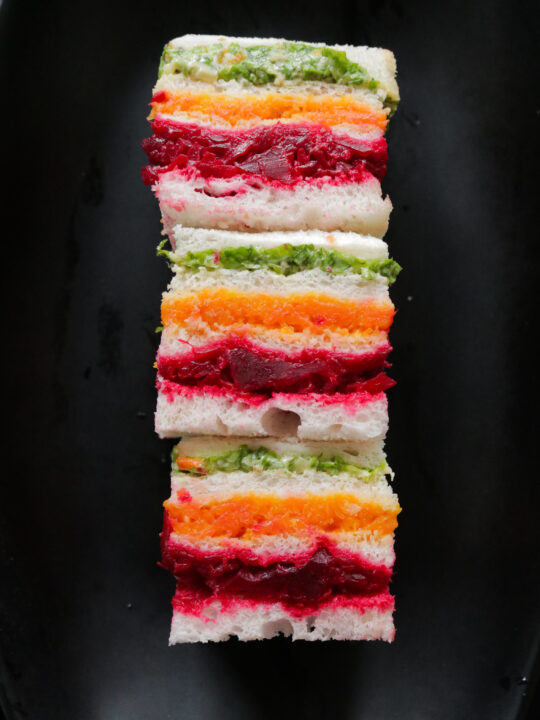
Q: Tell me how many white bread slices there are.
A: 12